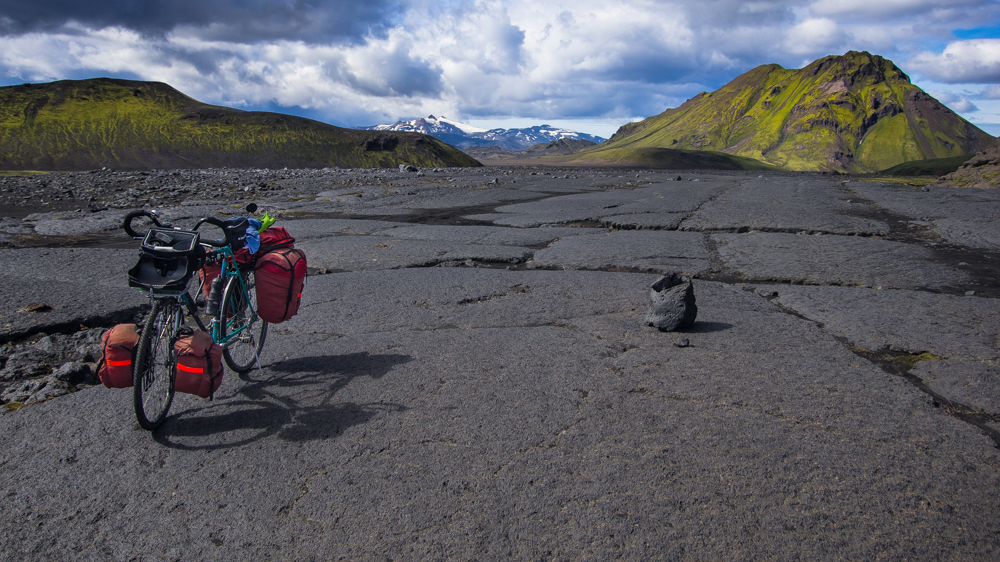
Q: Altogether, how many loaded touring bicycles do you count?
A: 1